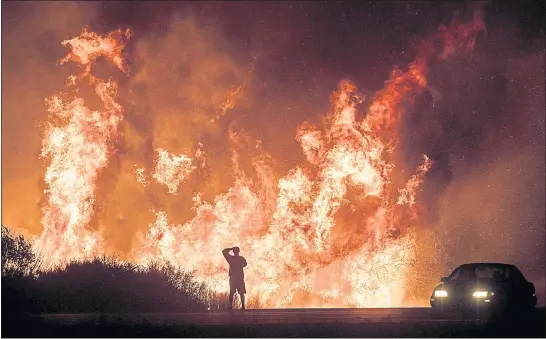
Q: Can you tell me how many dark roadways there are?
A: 1